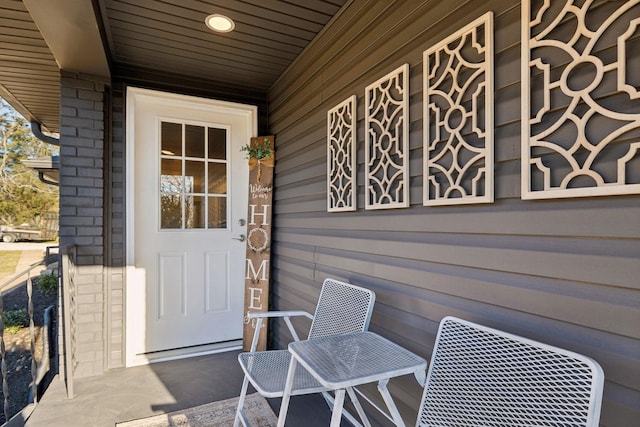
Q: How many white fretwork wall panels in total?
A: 4